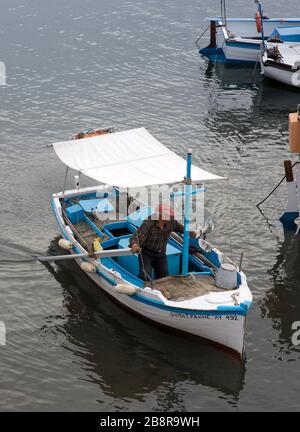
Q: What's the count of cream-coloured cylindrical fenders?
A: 3